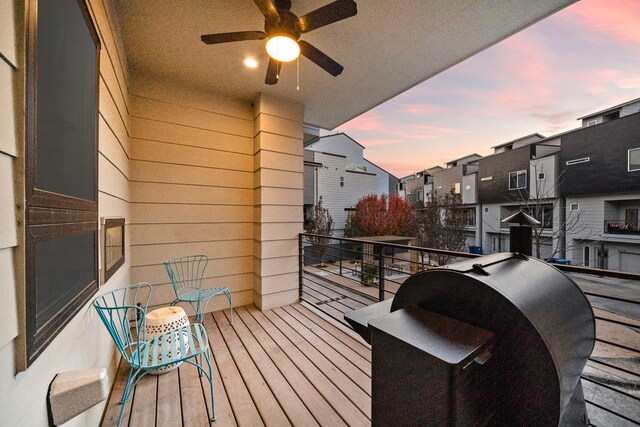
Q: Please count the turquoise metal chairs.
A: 2